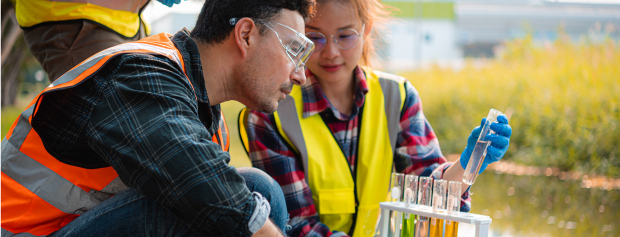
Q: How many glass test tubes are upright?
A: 5